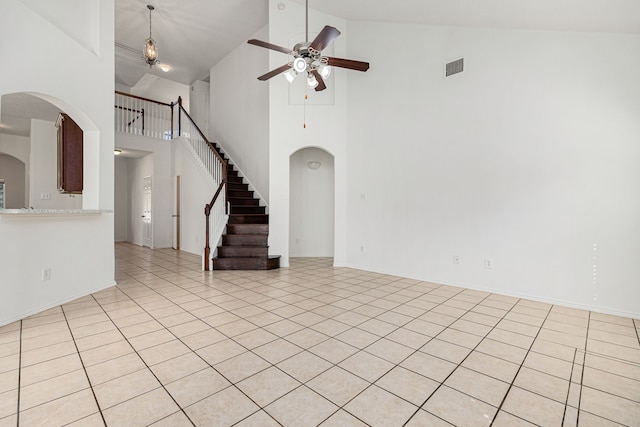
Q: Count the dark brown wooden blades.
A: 5